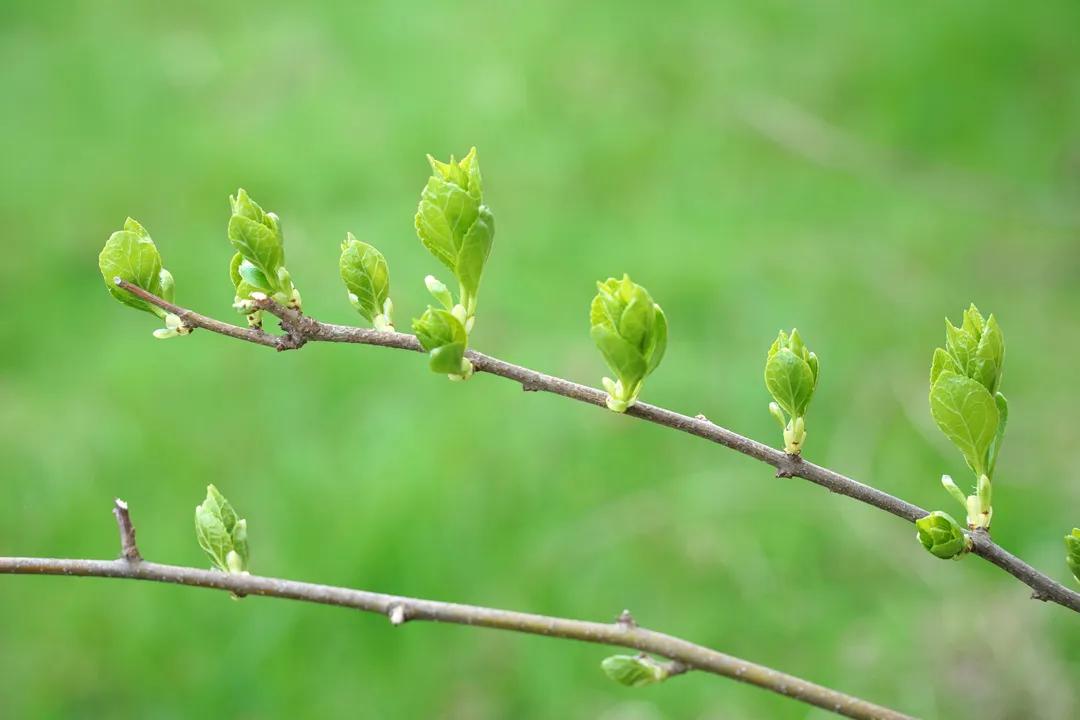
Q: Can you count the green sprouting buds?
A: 12